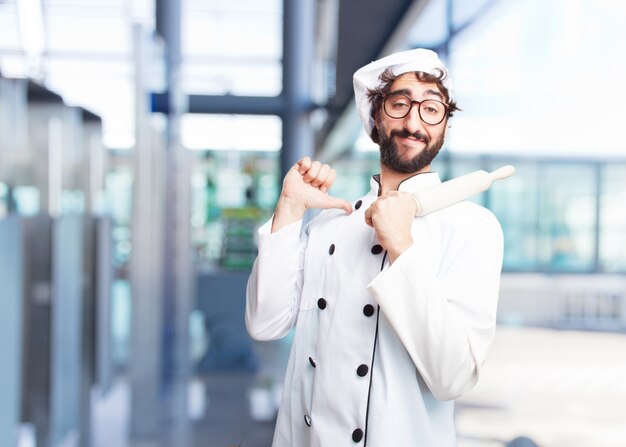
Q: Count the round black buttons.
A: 9